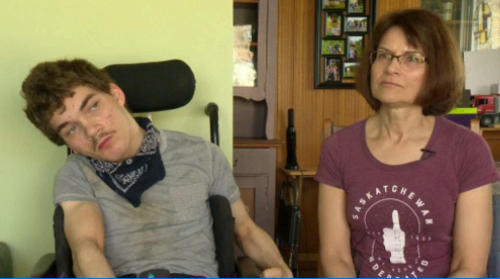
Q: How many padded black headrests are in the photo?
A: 1